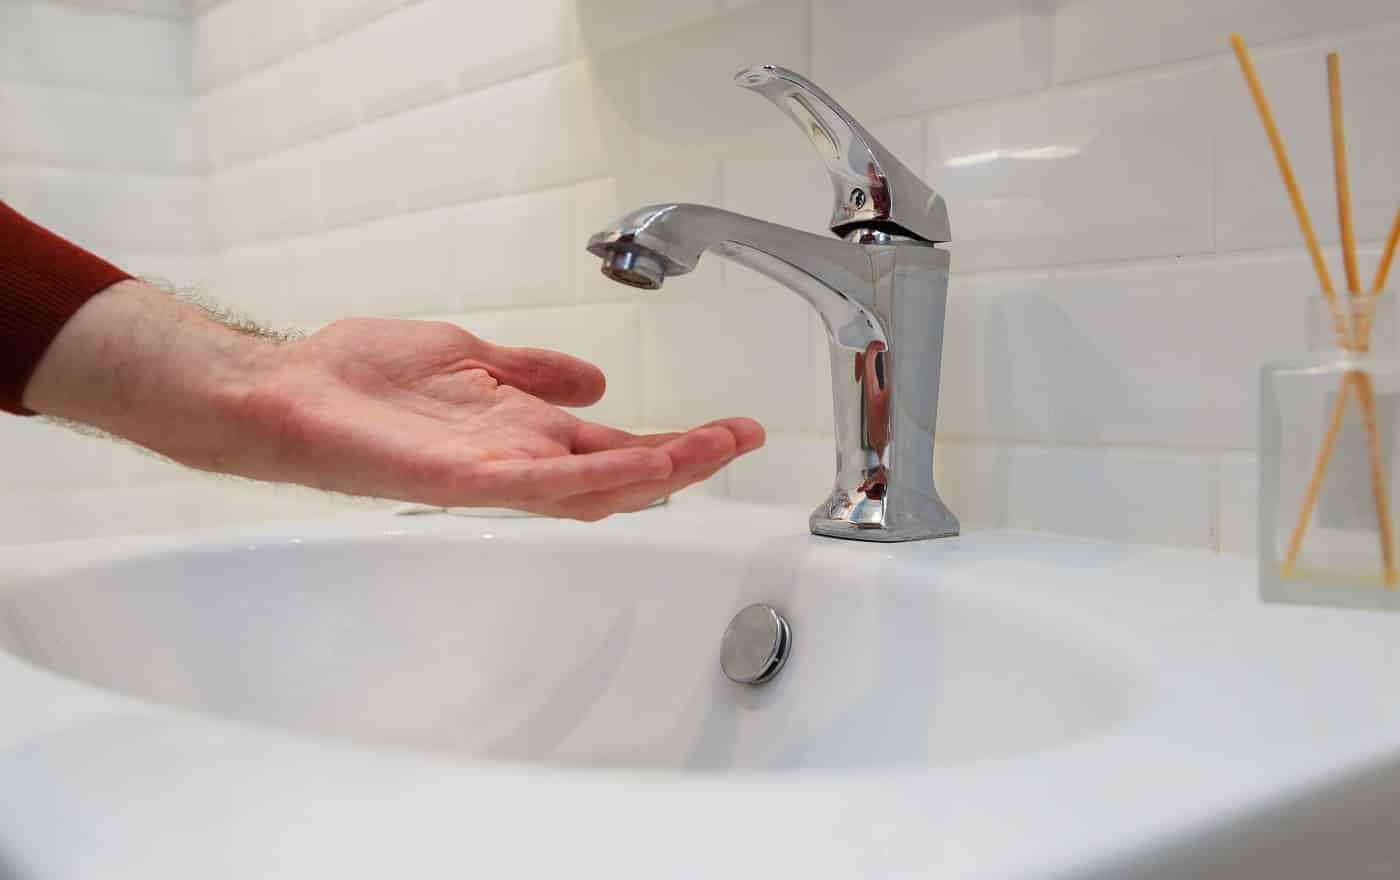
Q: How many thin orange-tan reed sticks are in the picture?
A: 3